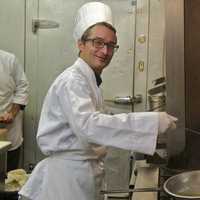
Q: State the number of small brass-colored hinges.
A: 2